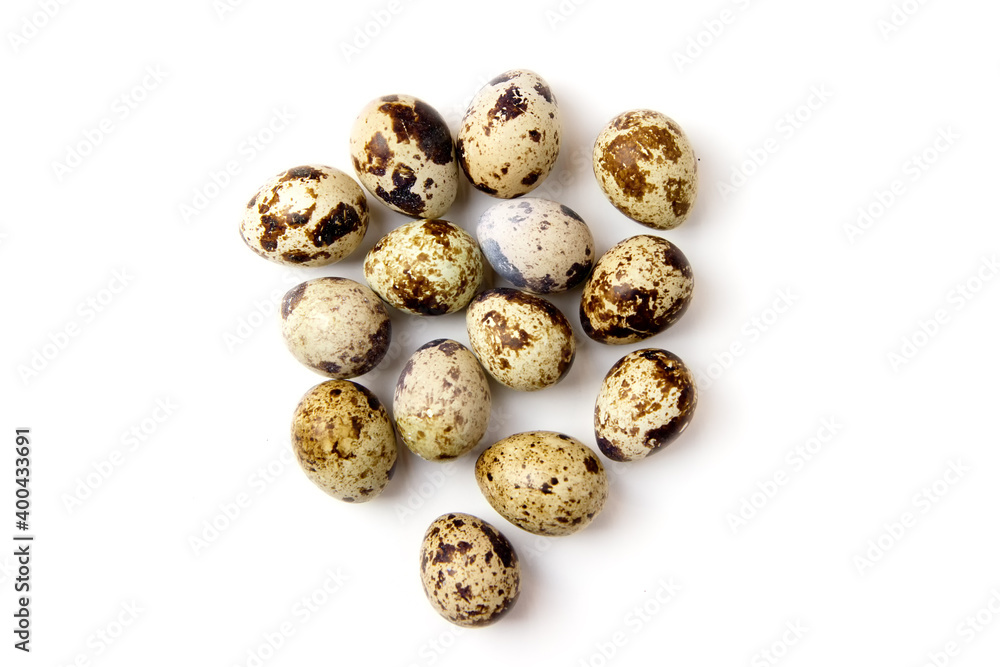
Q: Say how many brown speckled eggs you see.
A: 14